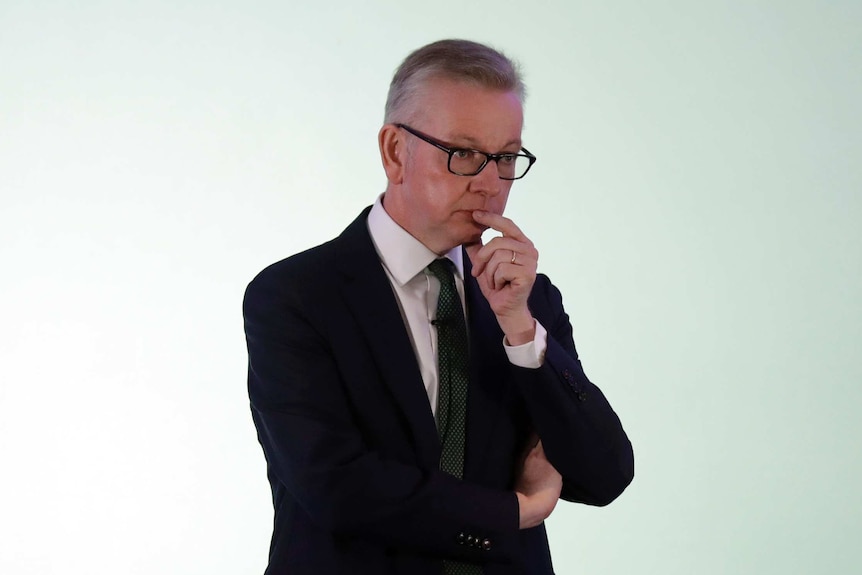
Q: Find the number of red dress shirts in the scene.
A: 0